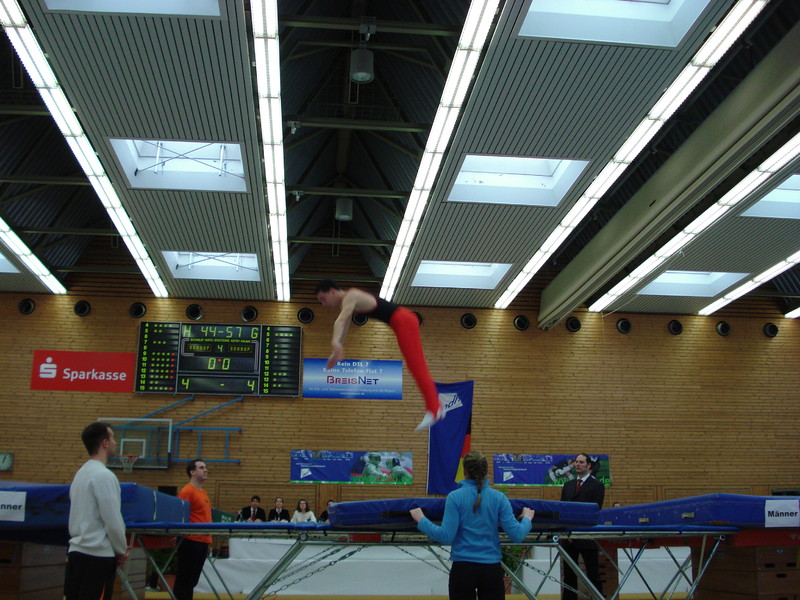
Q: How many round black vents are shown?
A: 15